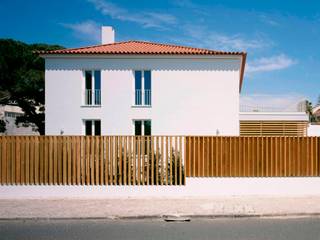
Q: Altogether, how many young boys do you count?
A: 0